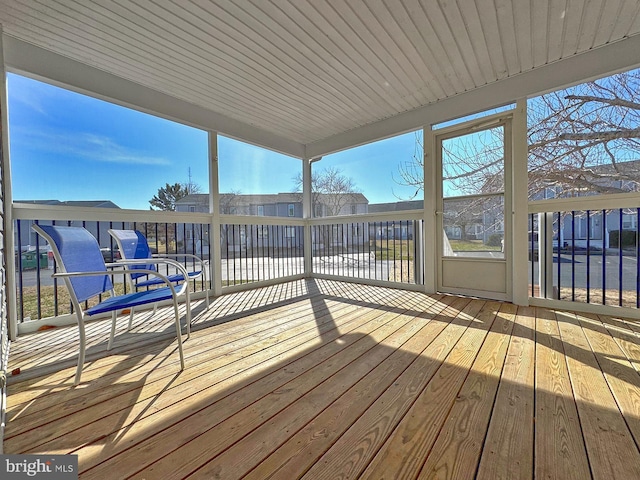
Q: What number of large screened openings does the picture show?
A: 4